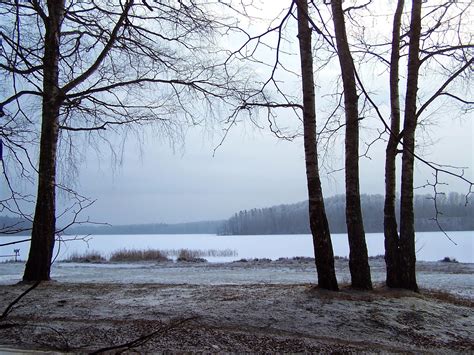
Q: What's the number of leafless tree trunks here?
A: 5